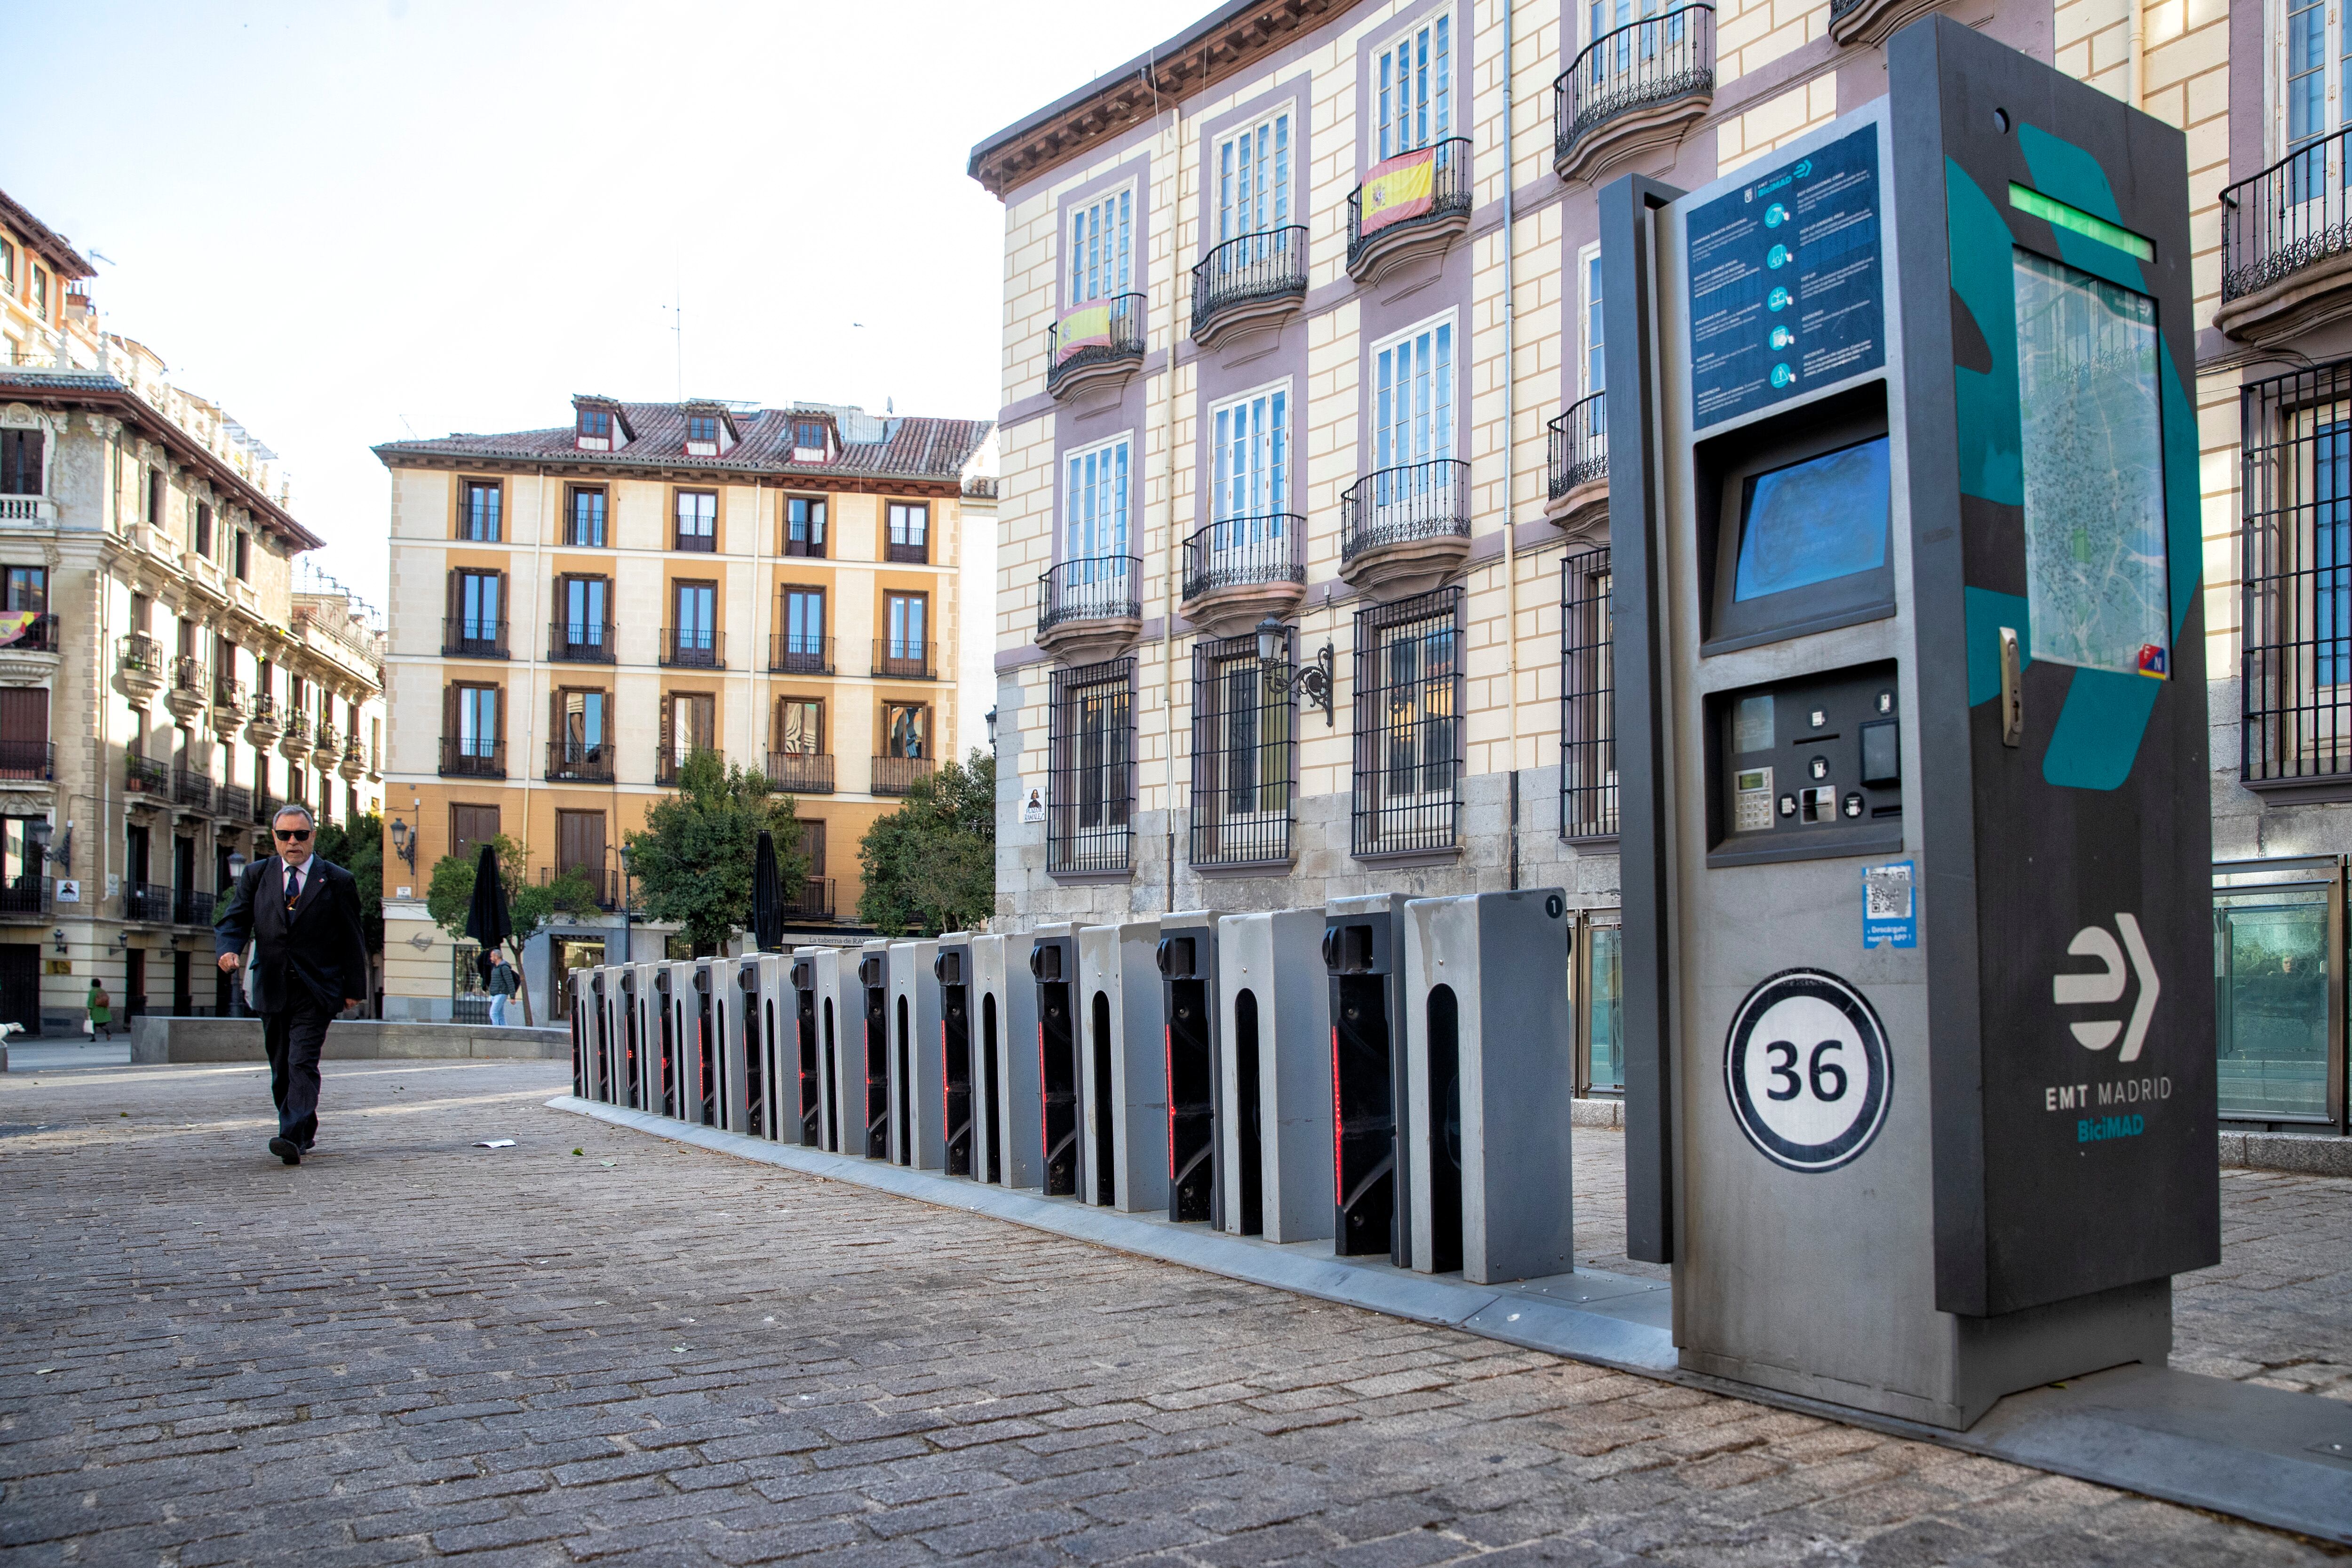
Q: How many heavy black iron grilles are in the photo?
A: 5